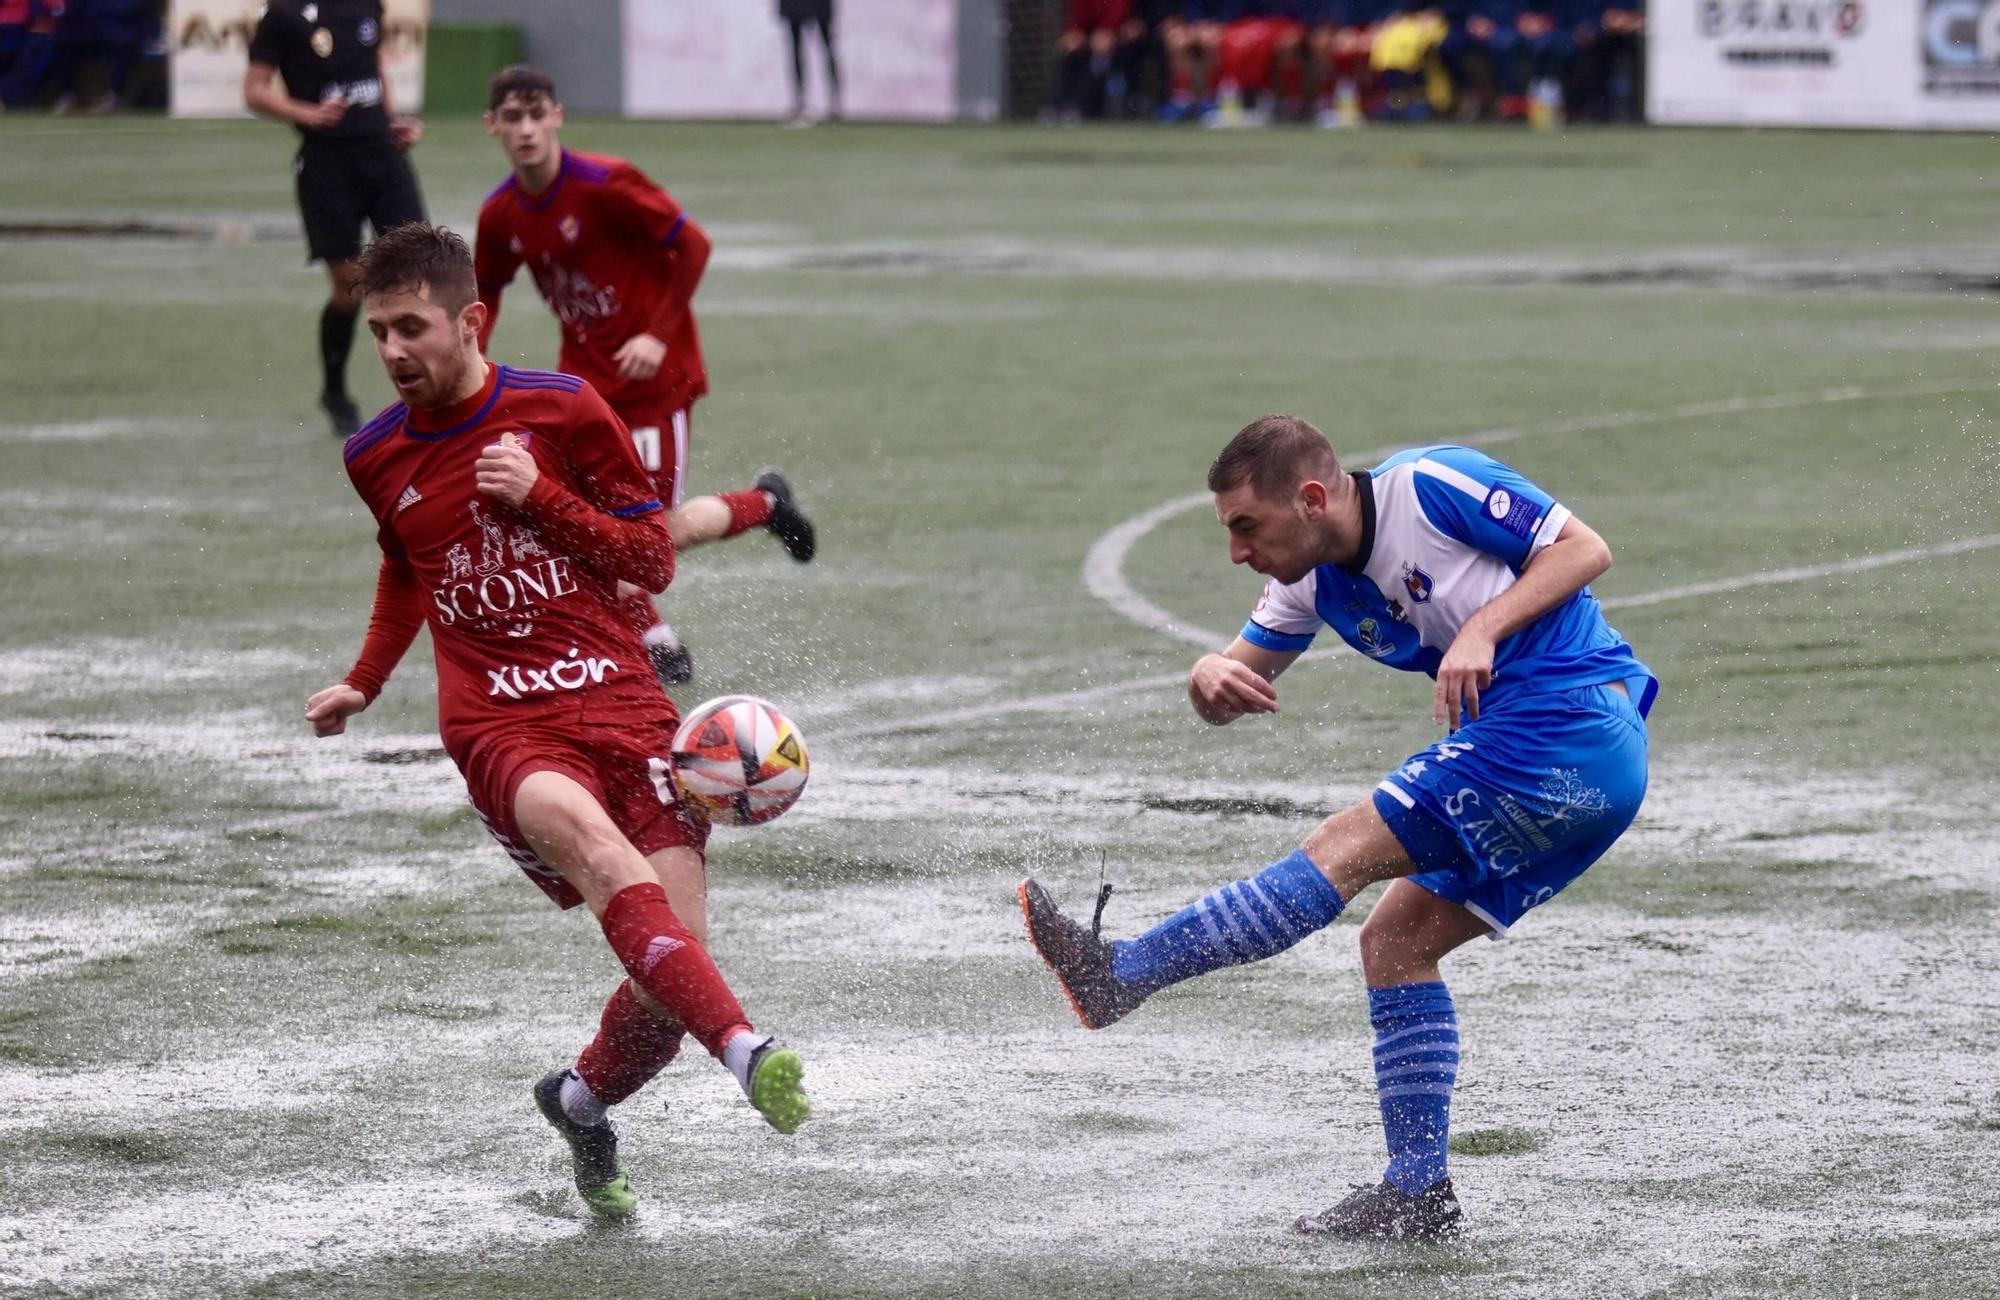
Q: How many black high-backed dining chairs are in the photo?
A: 0